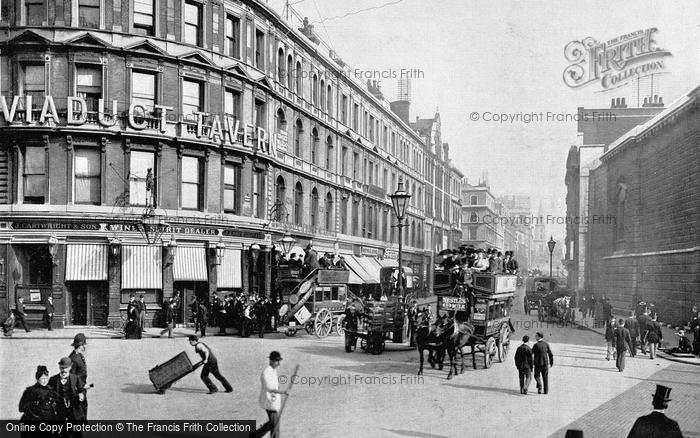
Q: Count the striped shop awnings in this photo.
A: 4